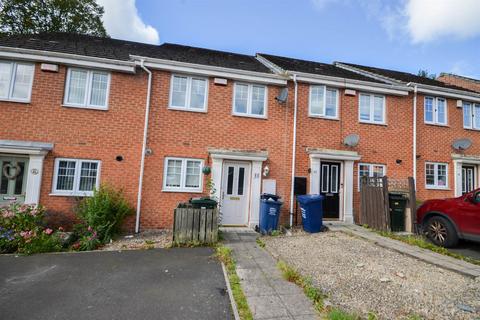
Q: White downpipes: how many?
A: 3